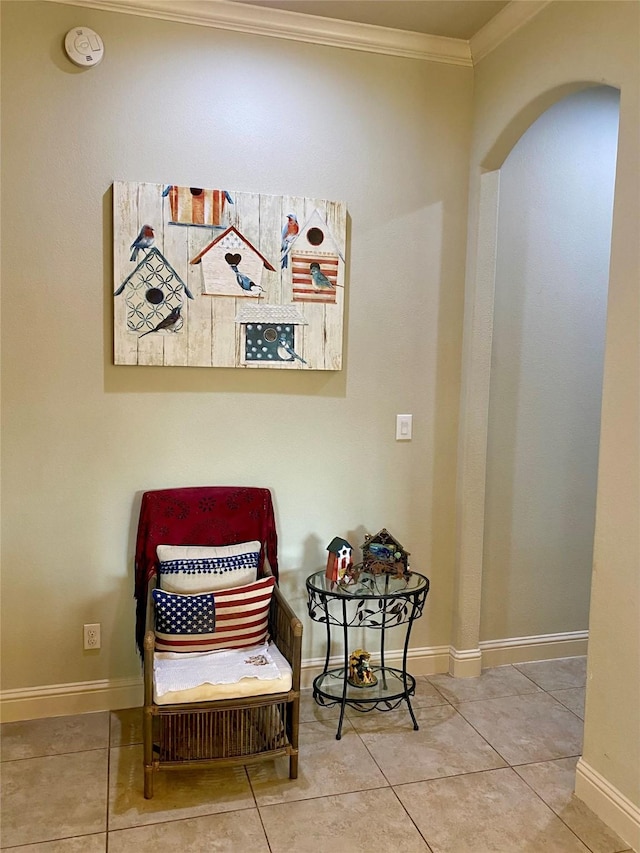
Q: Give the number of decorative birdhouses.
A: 7